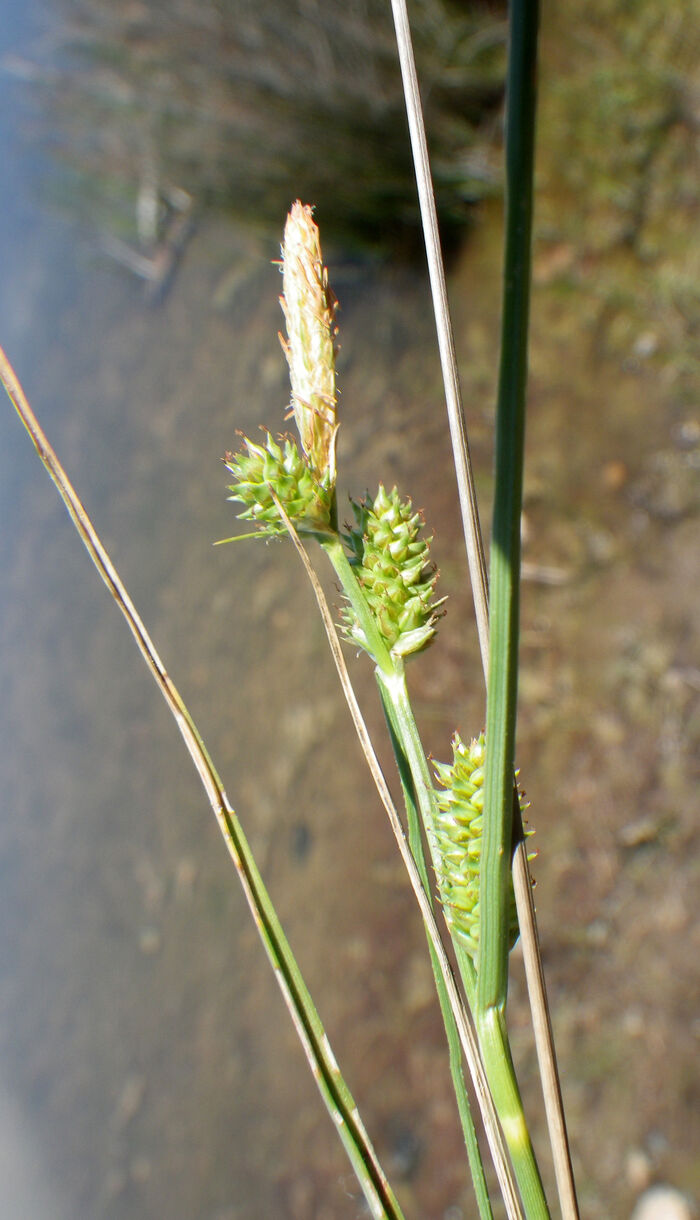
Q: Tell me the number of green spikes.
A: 3